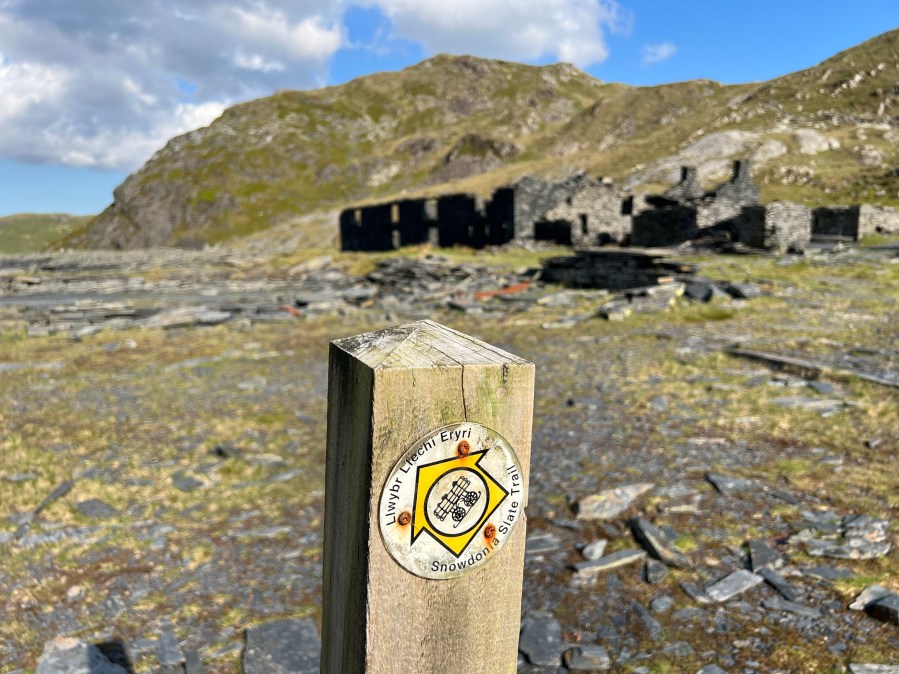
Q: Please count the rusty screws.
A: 3